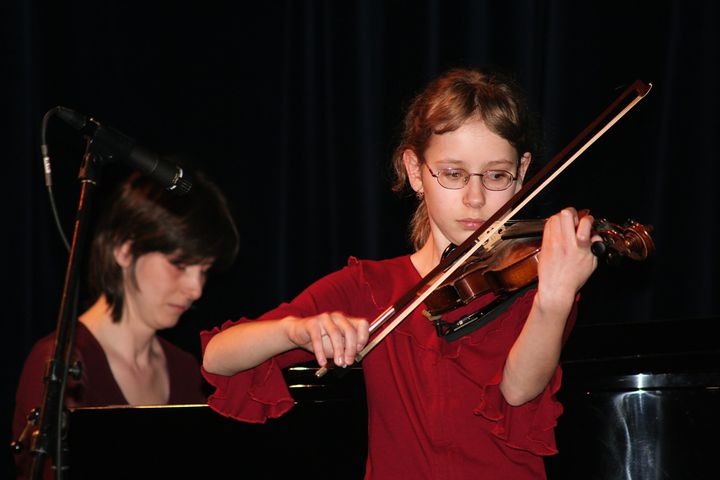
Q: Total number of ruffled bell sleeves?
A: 2